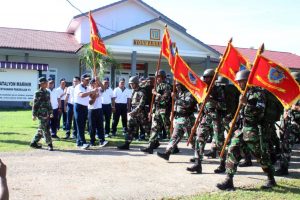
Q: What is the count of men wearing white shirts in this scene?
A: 7